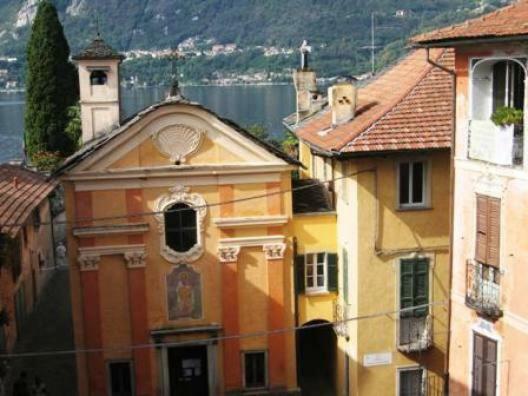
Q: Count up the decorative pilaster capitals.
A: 4